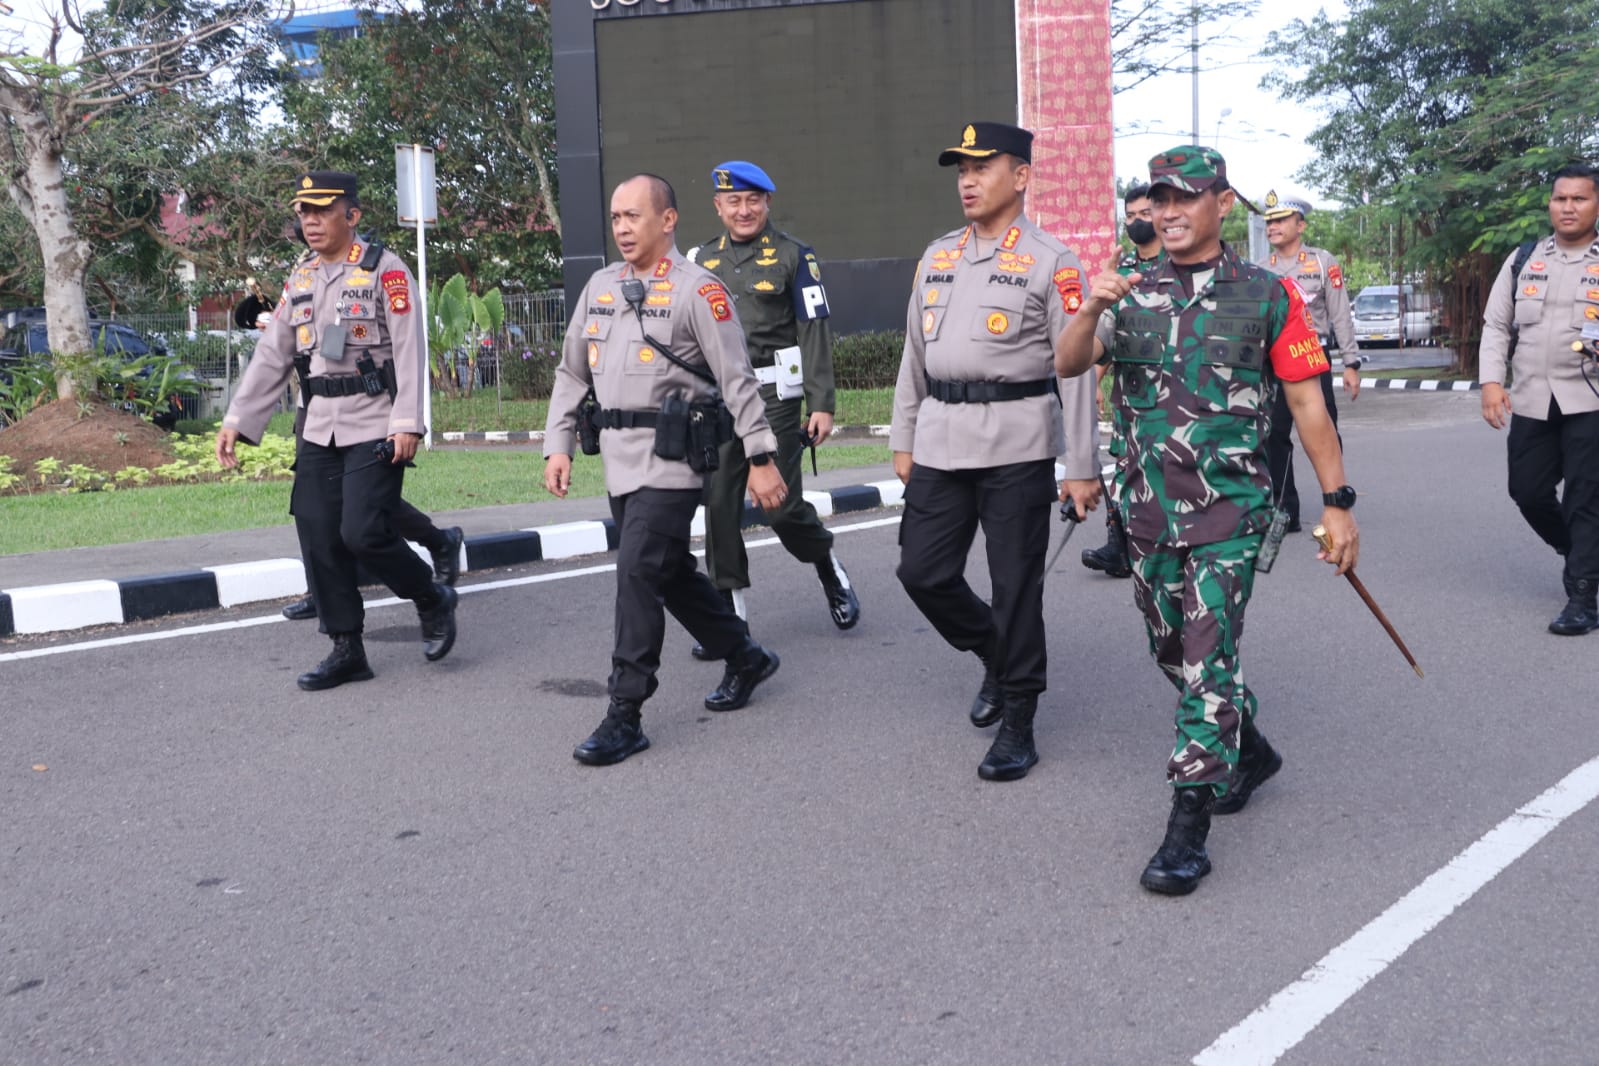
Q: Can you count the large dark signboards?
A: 1